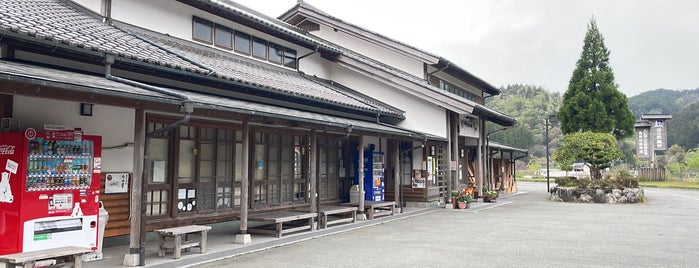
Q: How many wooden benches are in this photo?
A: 5